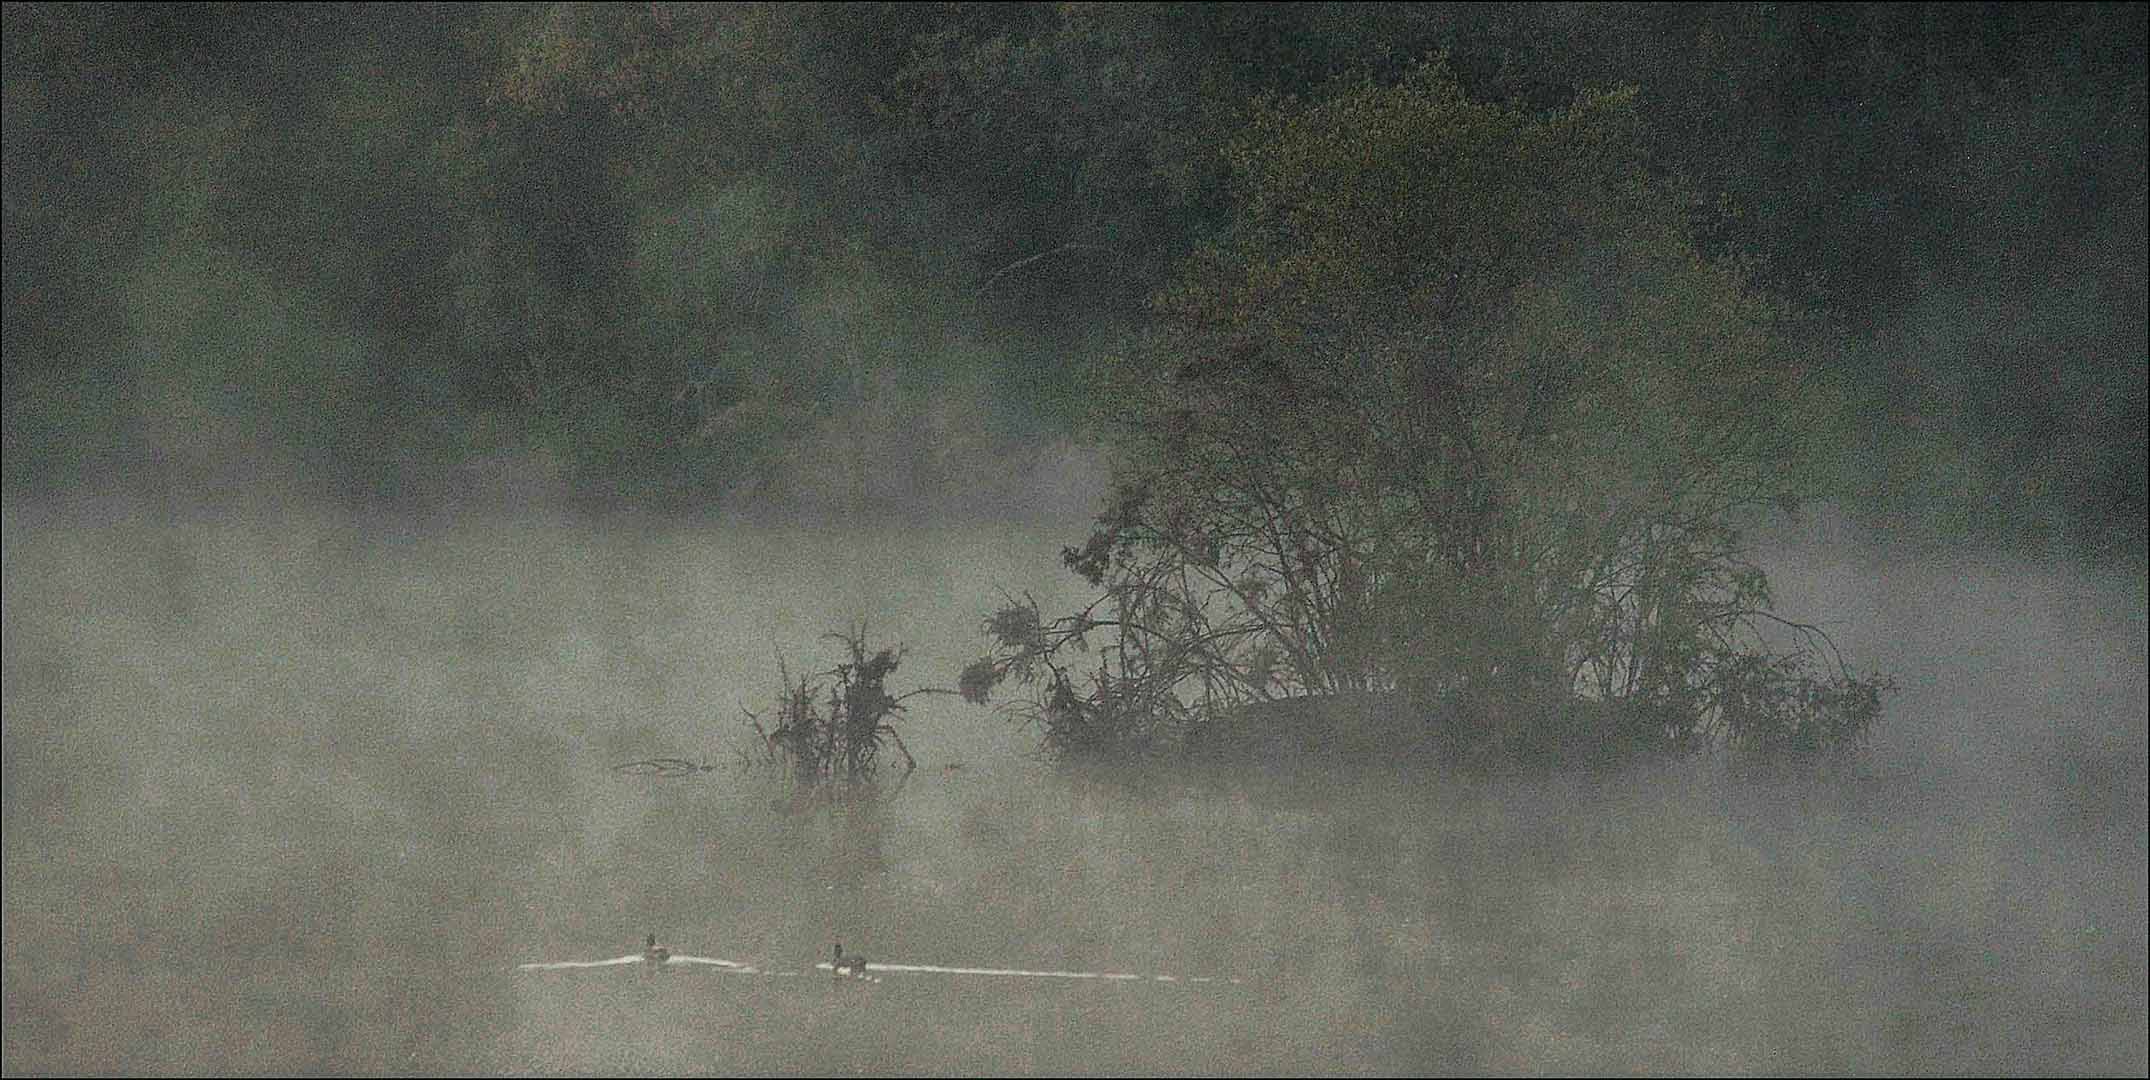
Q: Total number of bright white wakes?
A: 2